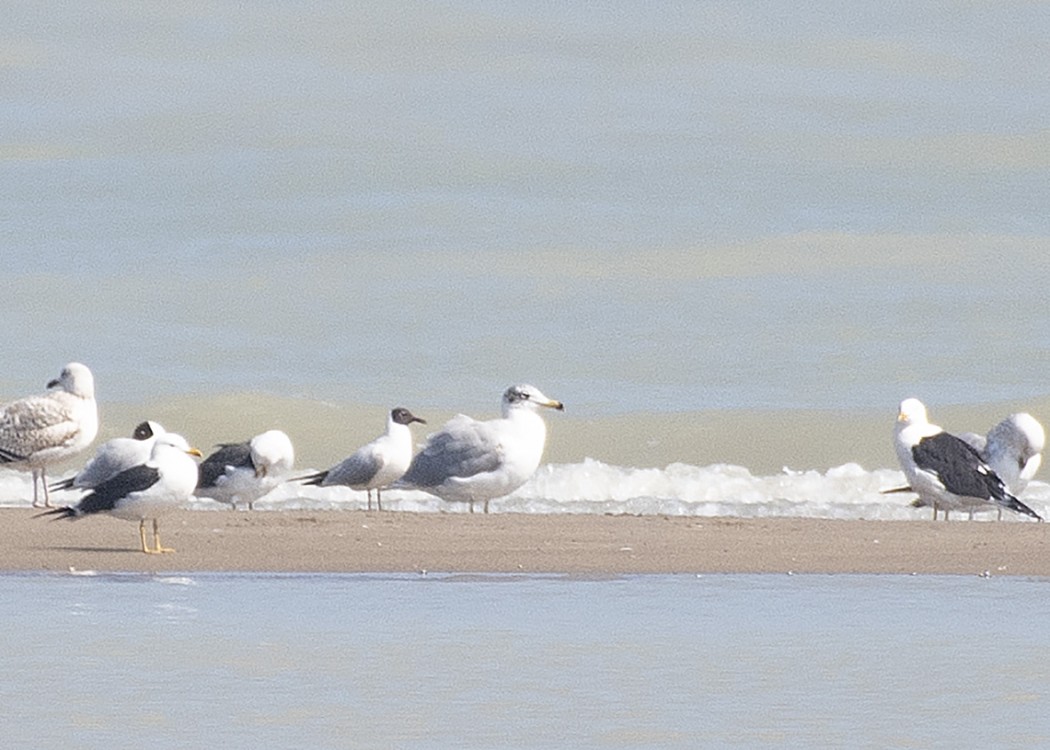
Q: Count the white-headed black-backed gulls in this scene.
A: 3